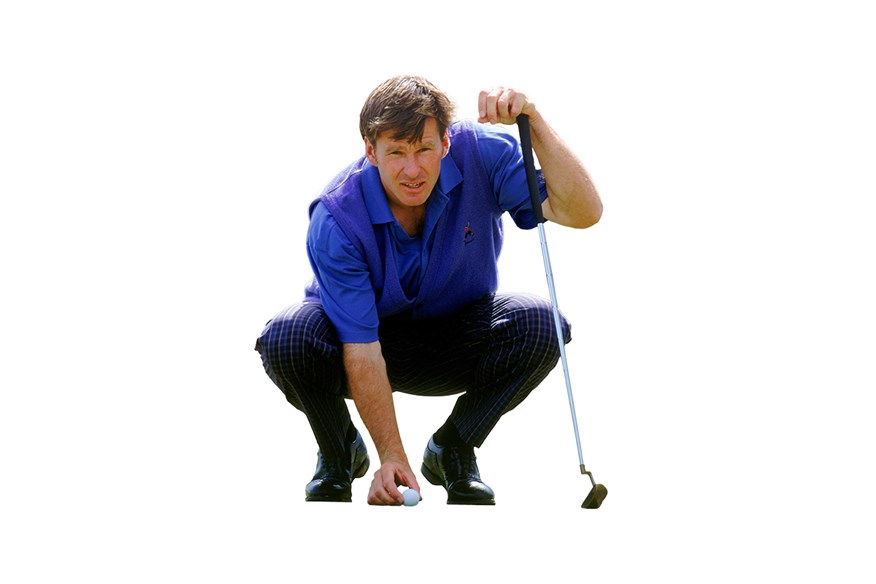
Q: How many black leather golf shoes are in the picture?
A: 2